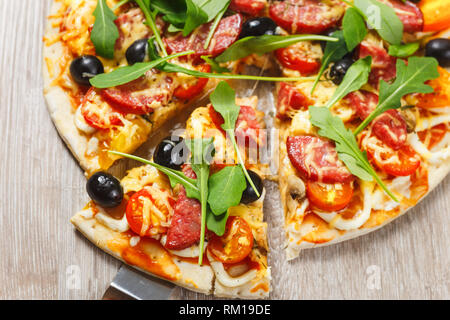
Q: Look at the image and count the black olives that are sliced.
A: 0